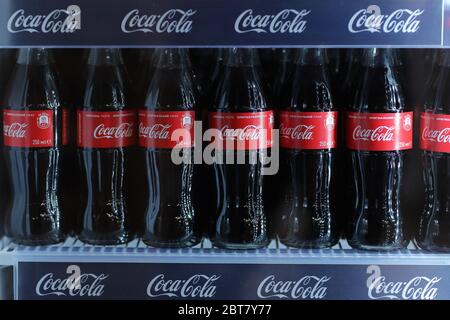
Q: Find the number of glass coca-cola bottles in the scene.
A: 7